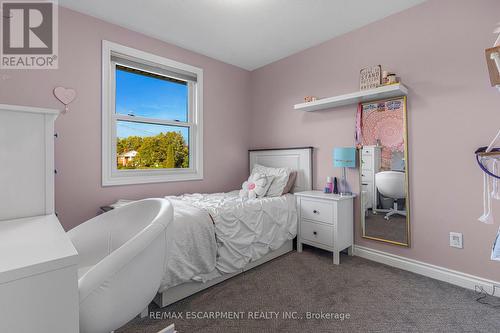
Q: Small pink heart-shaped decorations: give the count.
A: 1